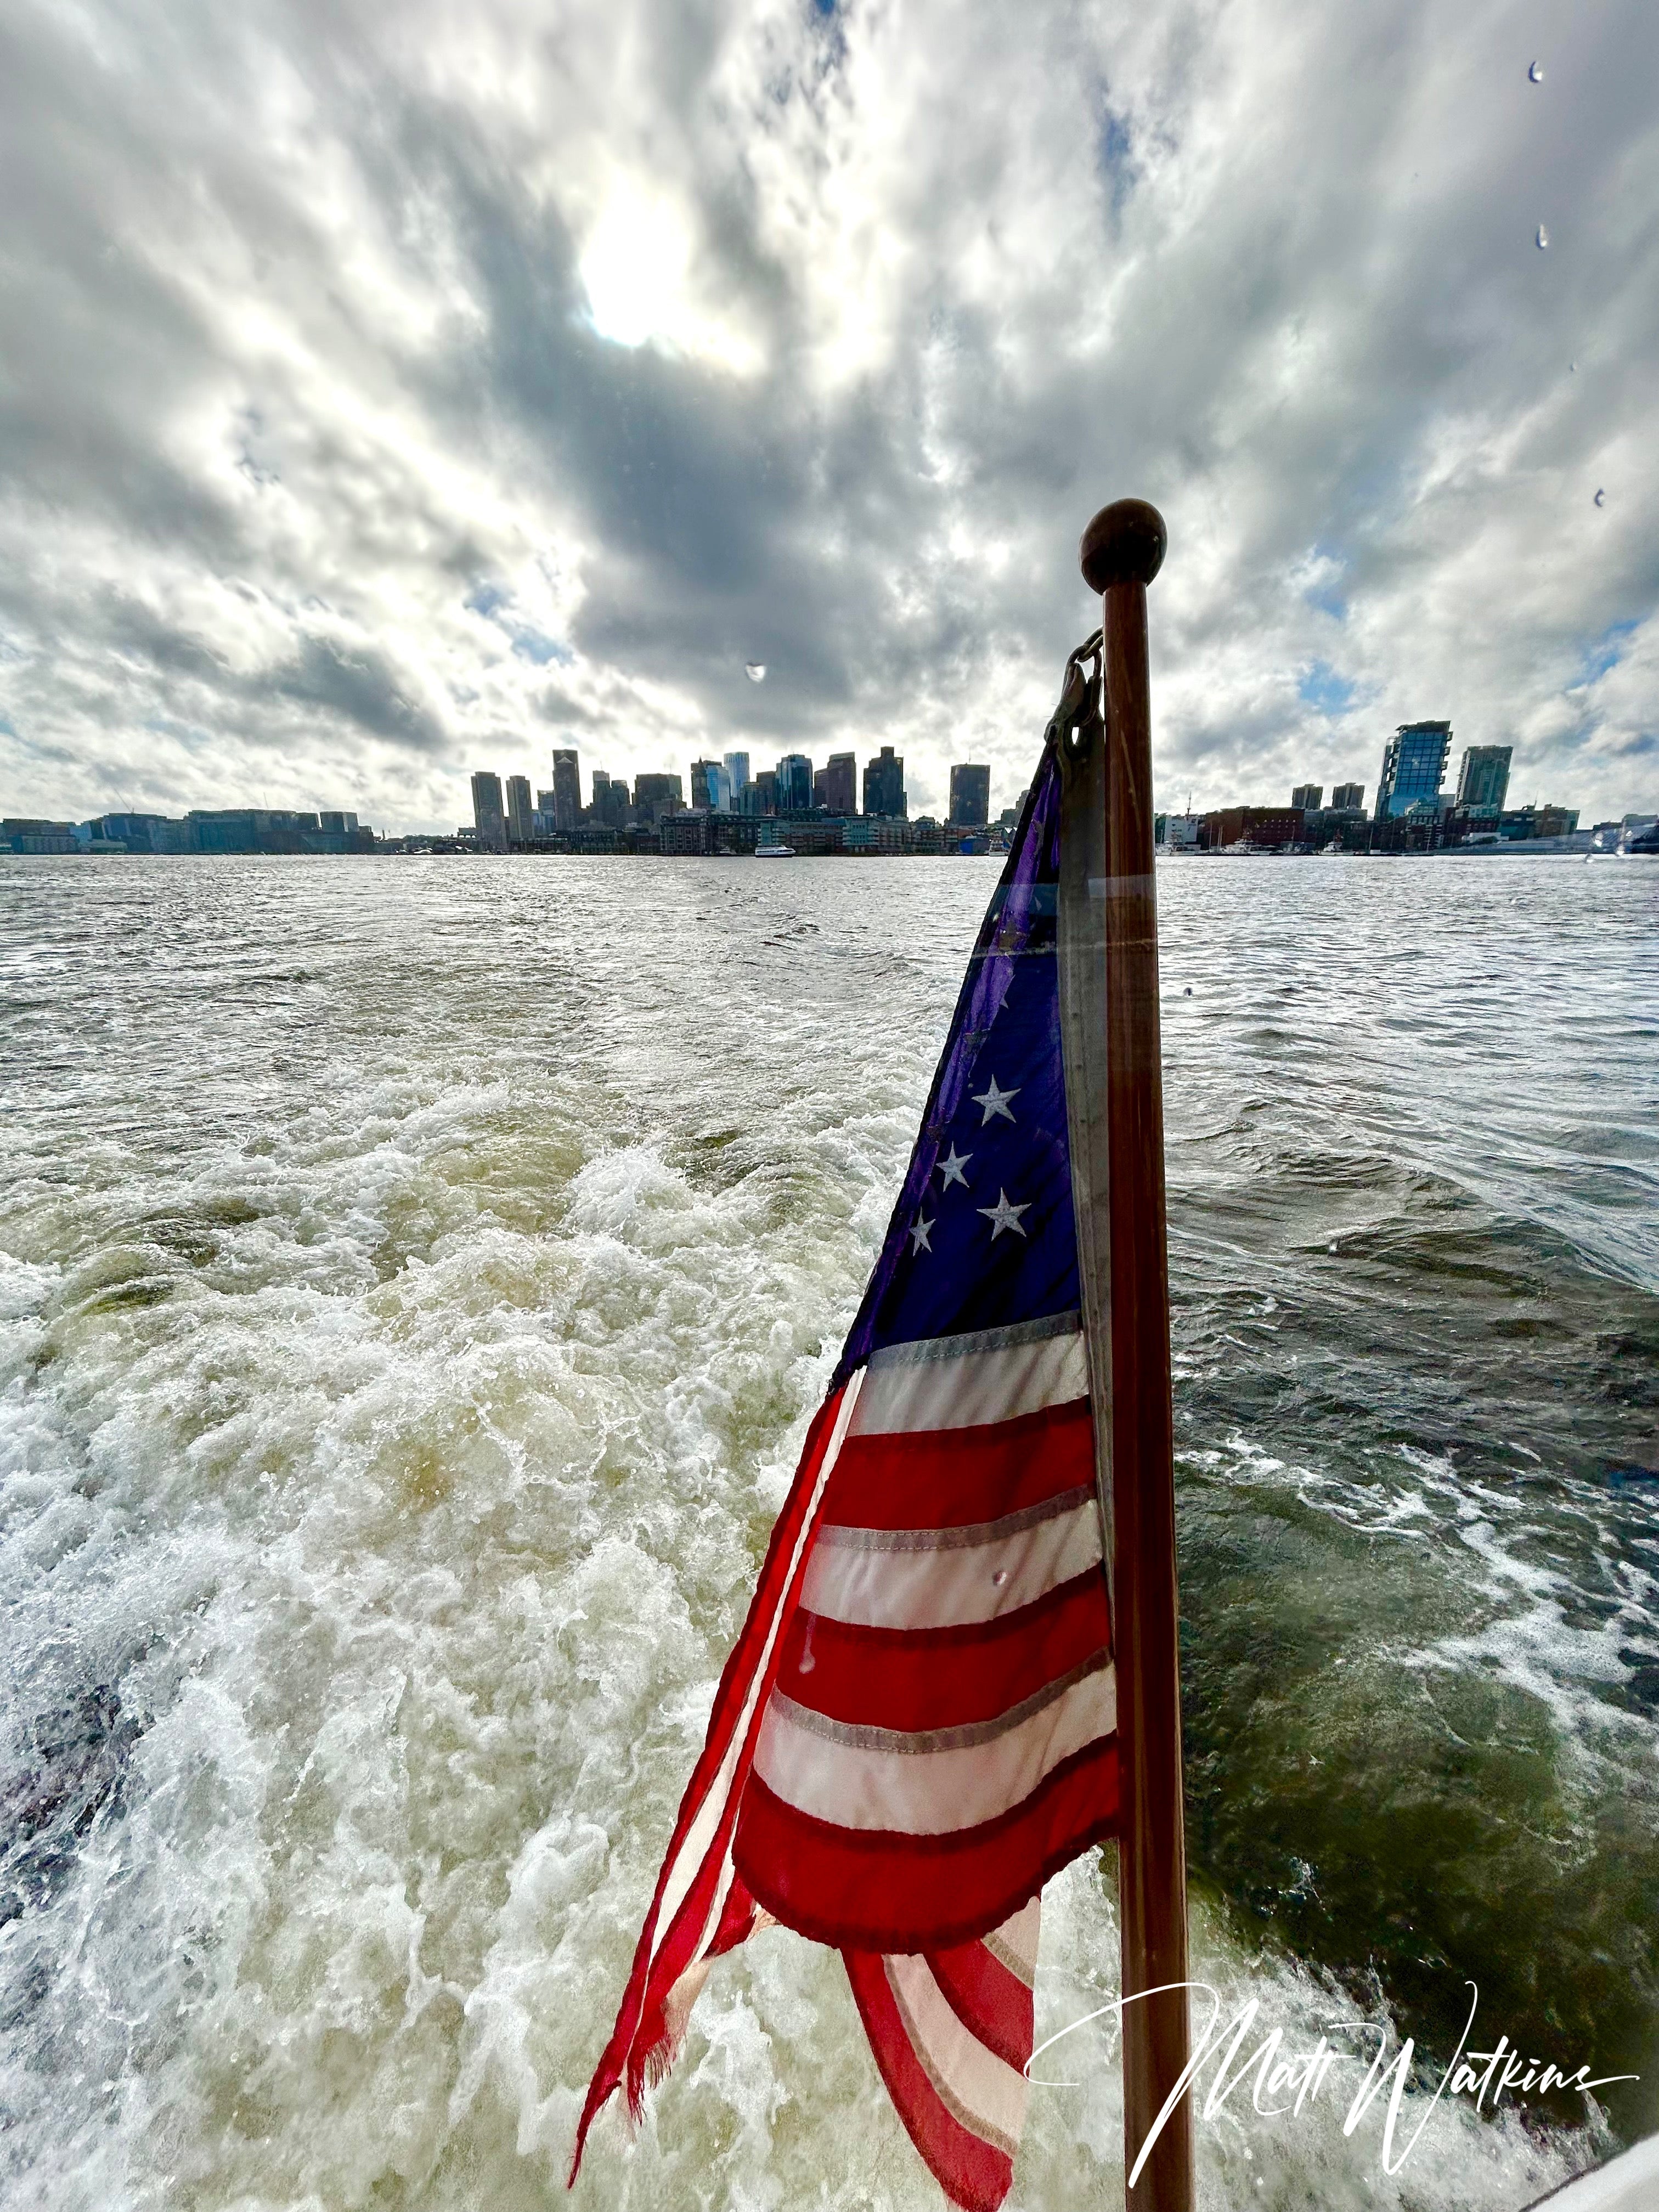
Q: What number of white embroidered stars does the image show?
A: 4